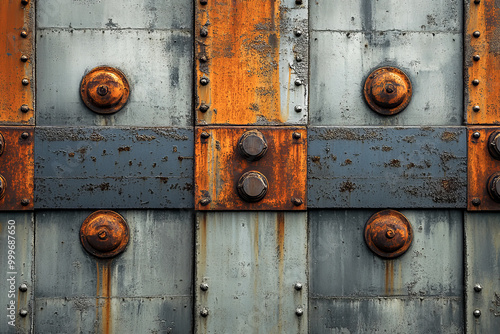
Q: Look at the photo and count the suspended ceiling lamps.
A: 0